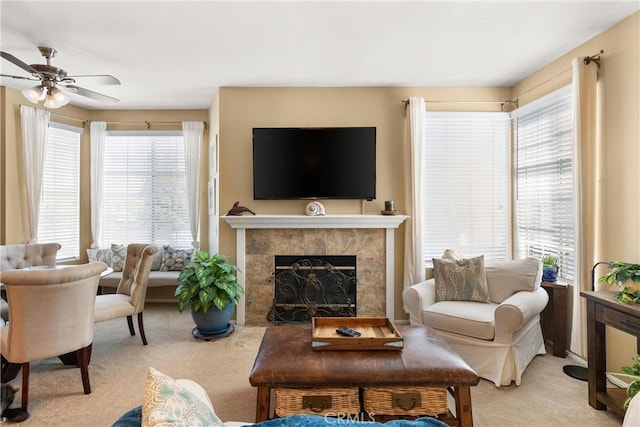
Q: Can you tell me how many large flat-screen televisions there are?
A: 1